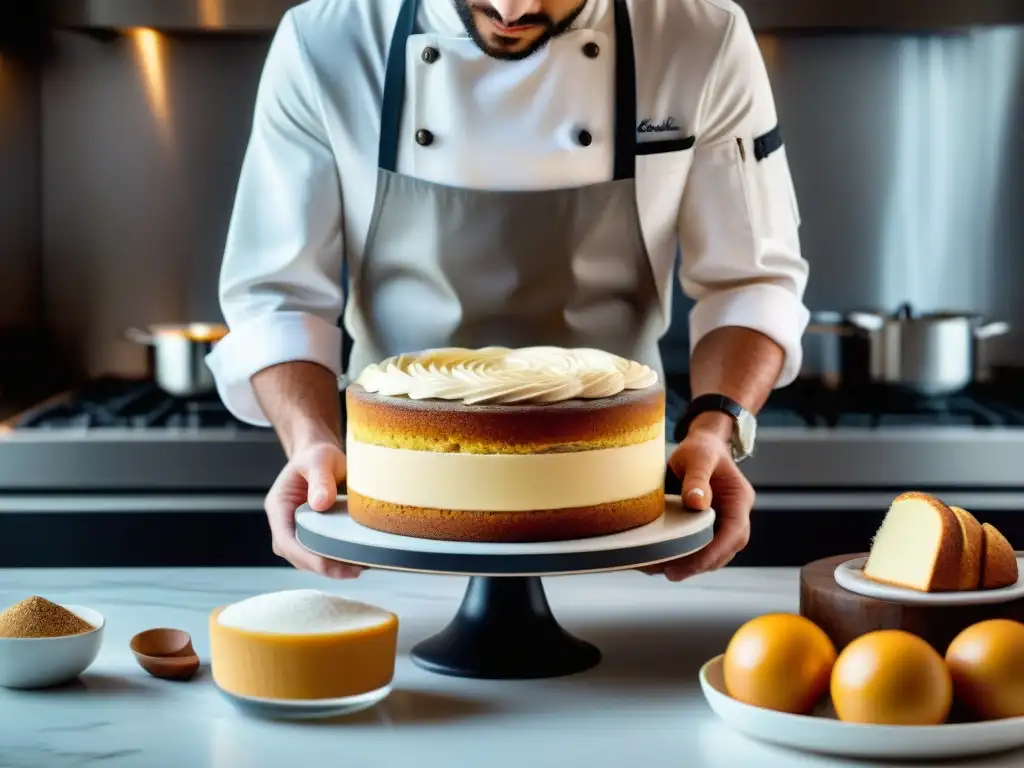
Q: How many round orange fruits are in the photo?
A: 3